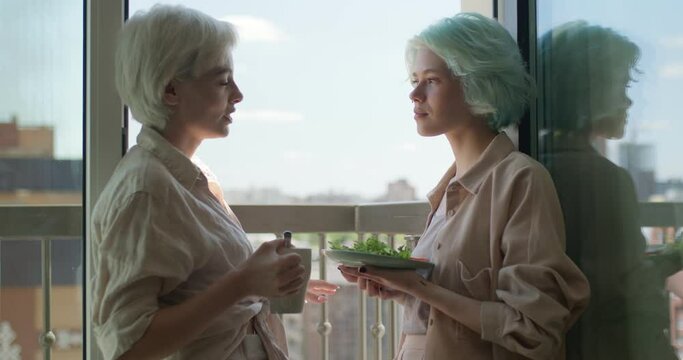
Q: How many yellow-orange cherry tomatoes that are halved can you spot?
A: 0